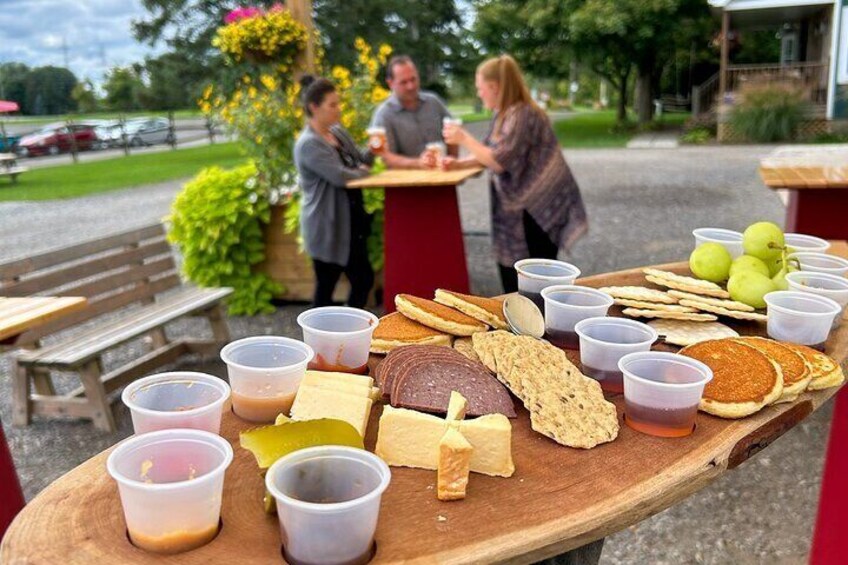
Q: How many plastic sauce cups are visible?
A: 14